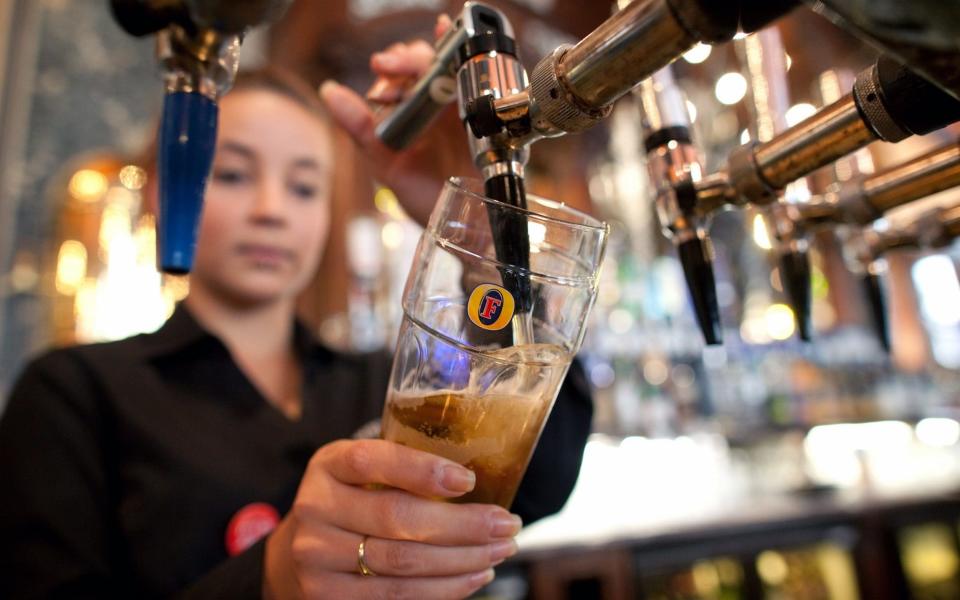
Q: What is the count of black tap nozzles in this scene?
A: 4